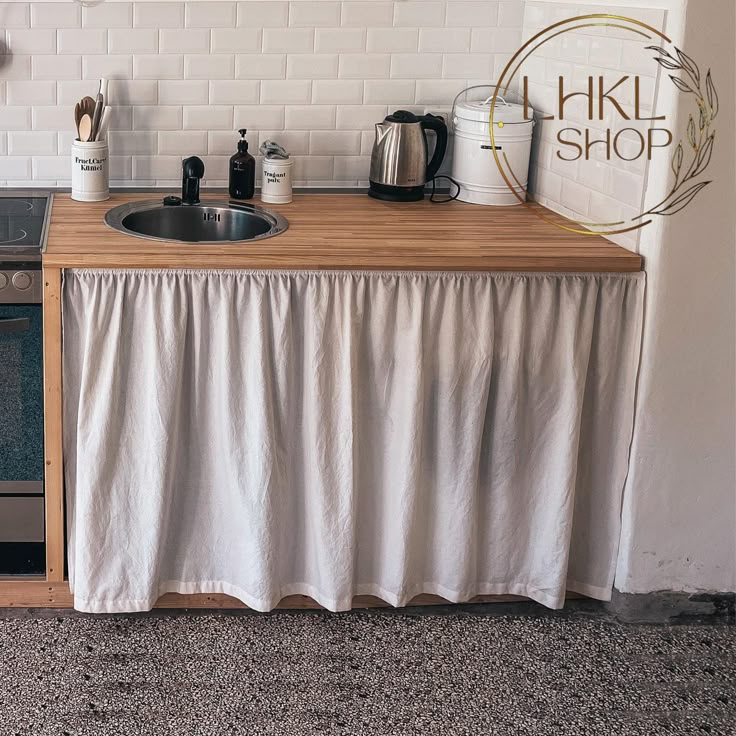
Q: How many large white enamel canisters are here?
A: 1